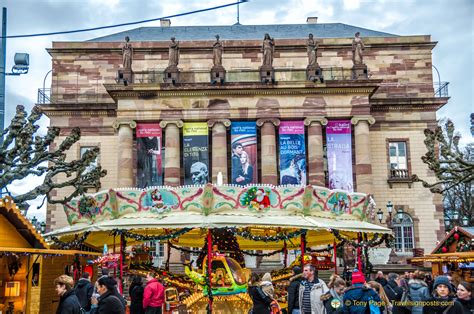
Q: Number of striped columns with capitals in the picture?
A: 6